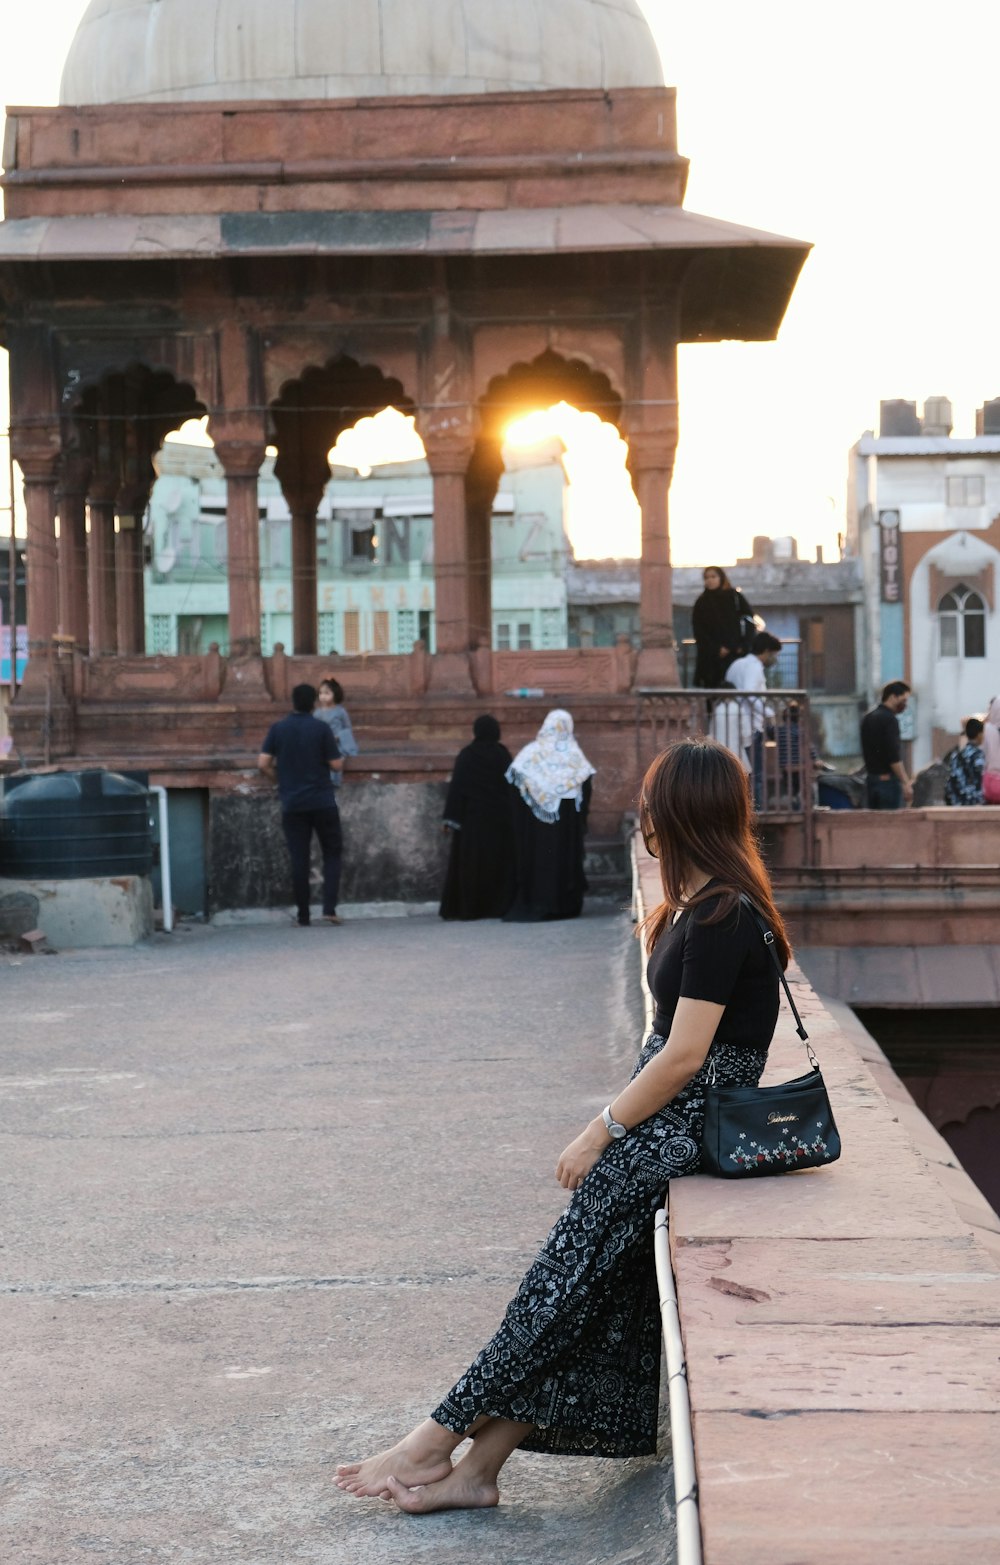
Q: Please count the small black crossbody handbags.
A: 1